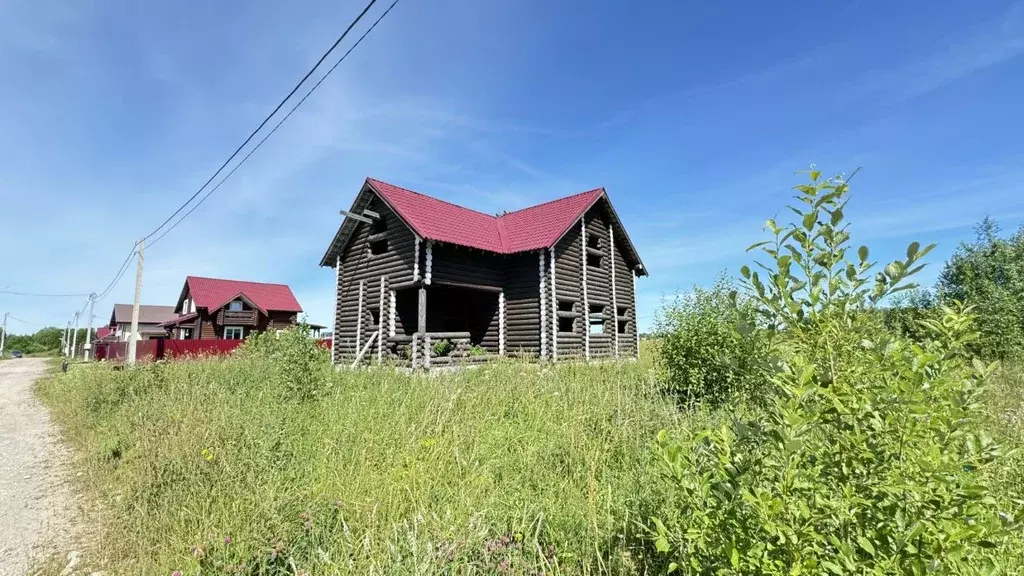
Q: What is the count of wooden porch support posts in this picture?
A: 1